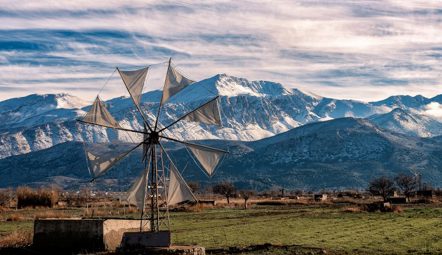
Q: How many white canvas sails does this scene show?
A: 8